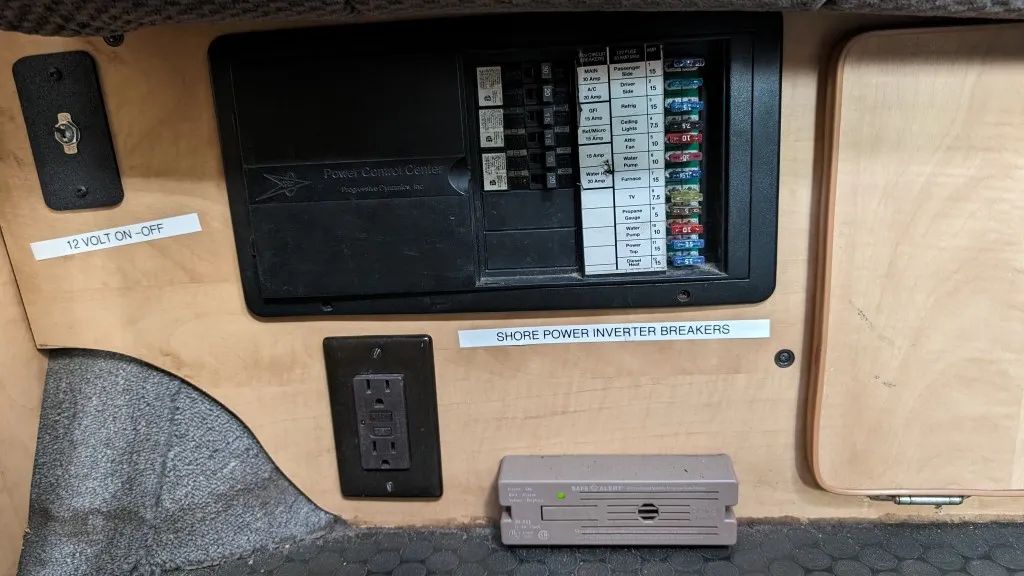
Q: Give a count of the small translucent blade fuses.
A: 12